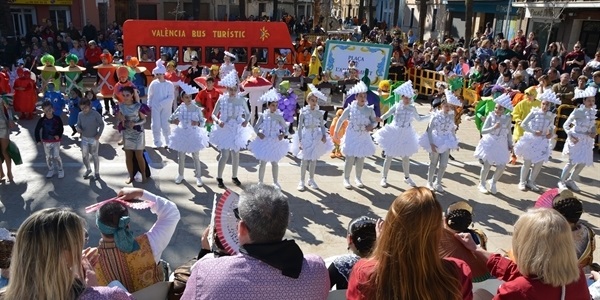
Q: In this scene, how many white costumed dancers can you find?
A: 10